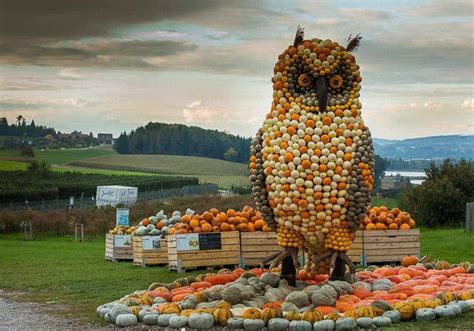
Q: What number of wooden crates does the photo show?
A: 6